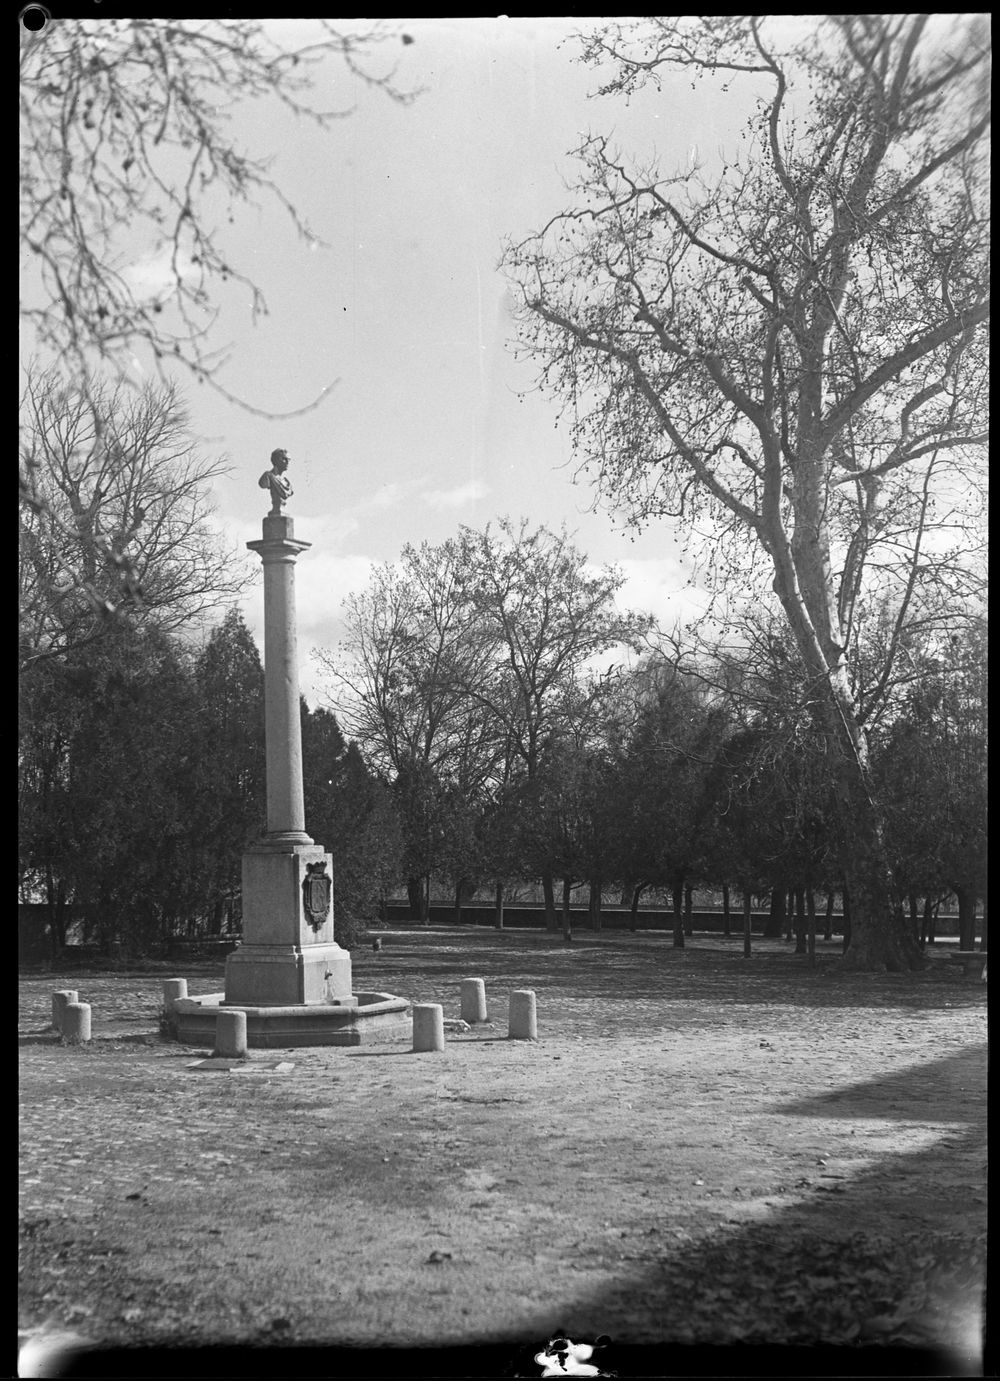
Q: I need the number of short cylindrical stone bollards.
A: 7